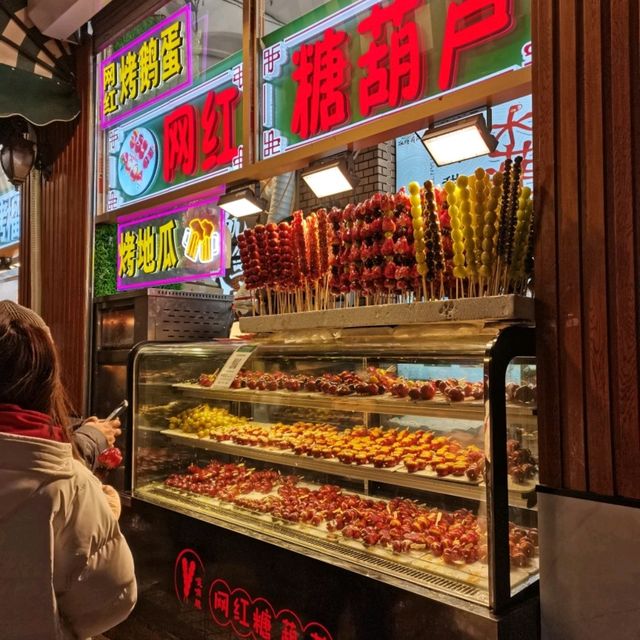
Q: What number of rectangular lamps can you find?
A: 3